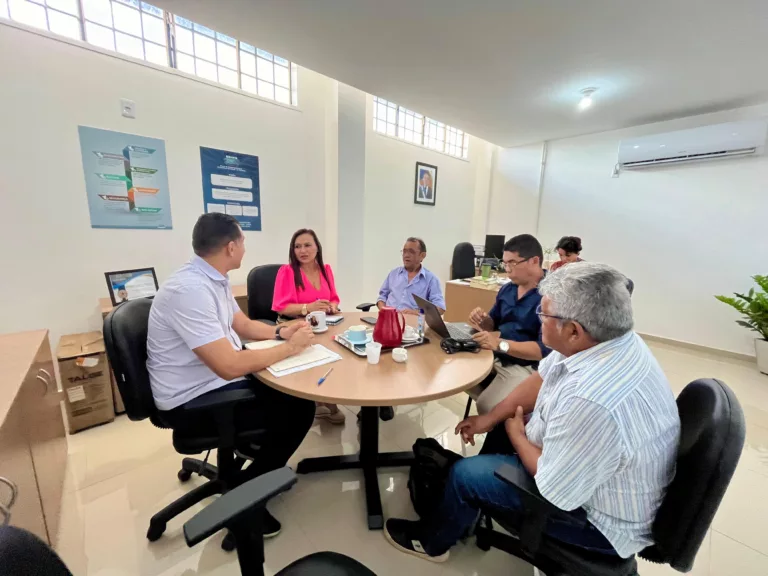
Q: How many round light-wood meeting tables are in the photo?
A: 1